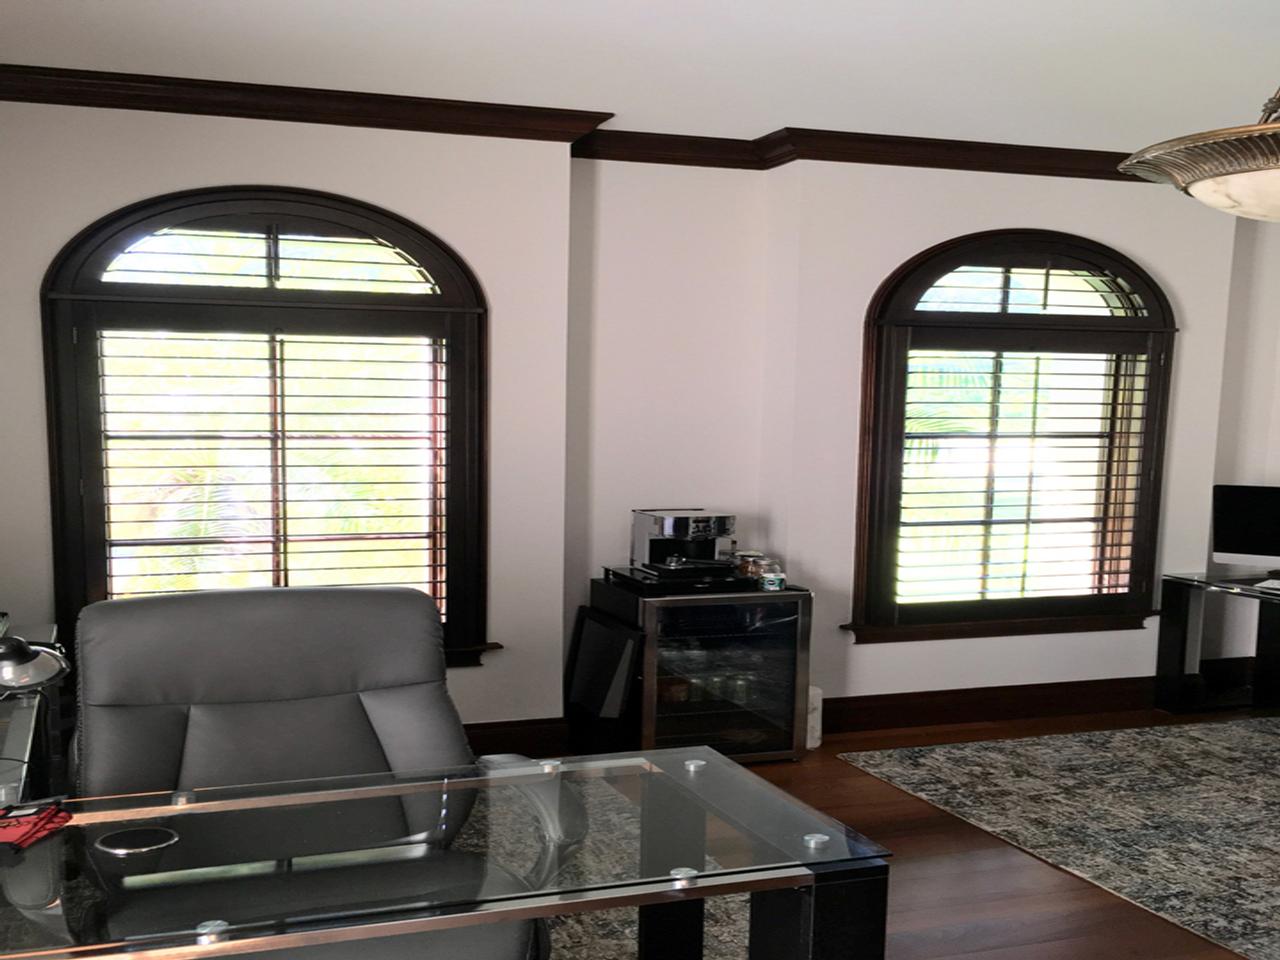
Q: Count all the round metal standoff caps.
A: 6